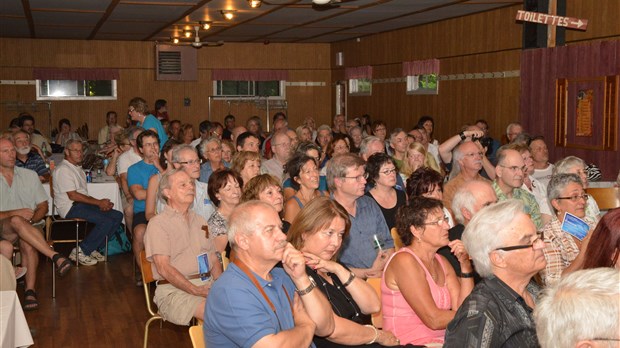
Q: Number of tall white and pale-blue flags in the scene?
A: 0